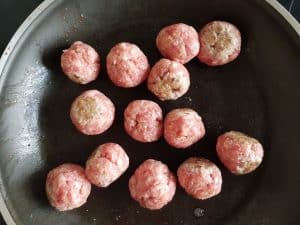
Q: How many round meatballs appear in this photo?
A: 13